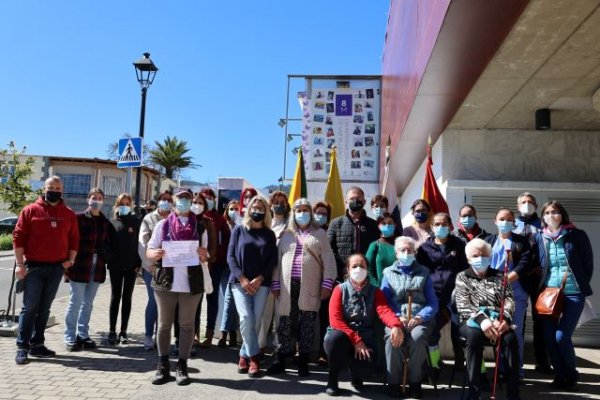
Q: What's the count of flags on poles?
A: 4